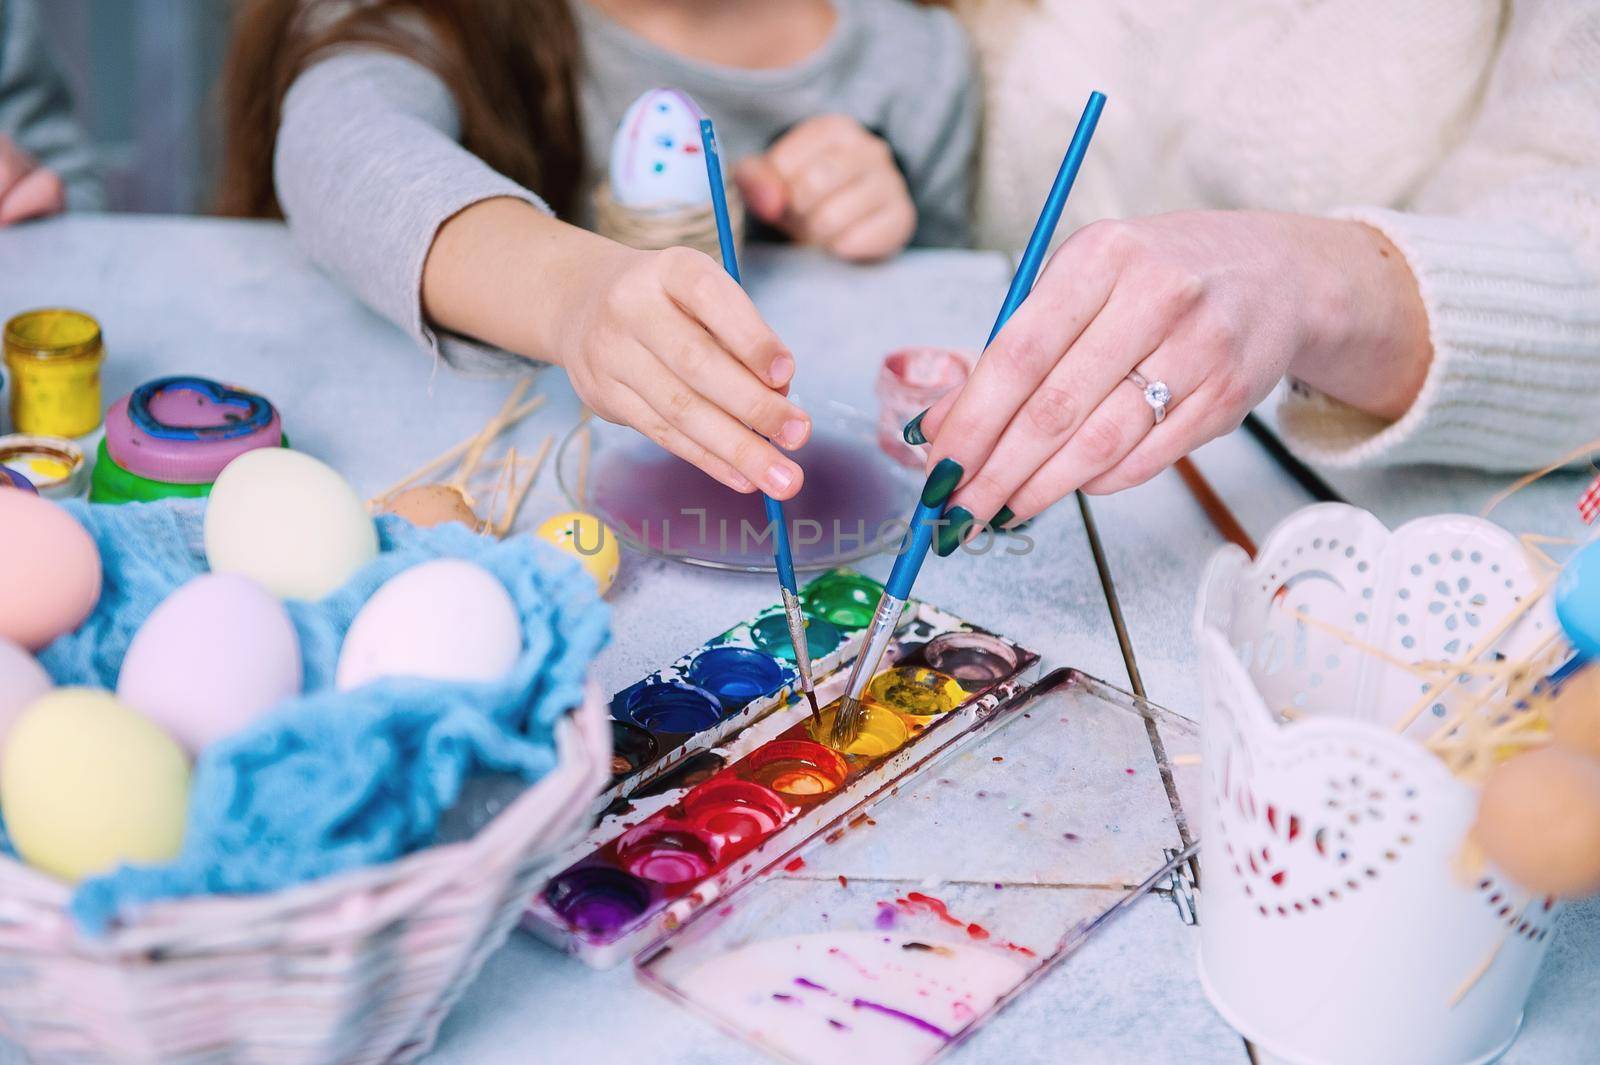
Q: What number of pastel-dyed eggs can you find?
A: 6